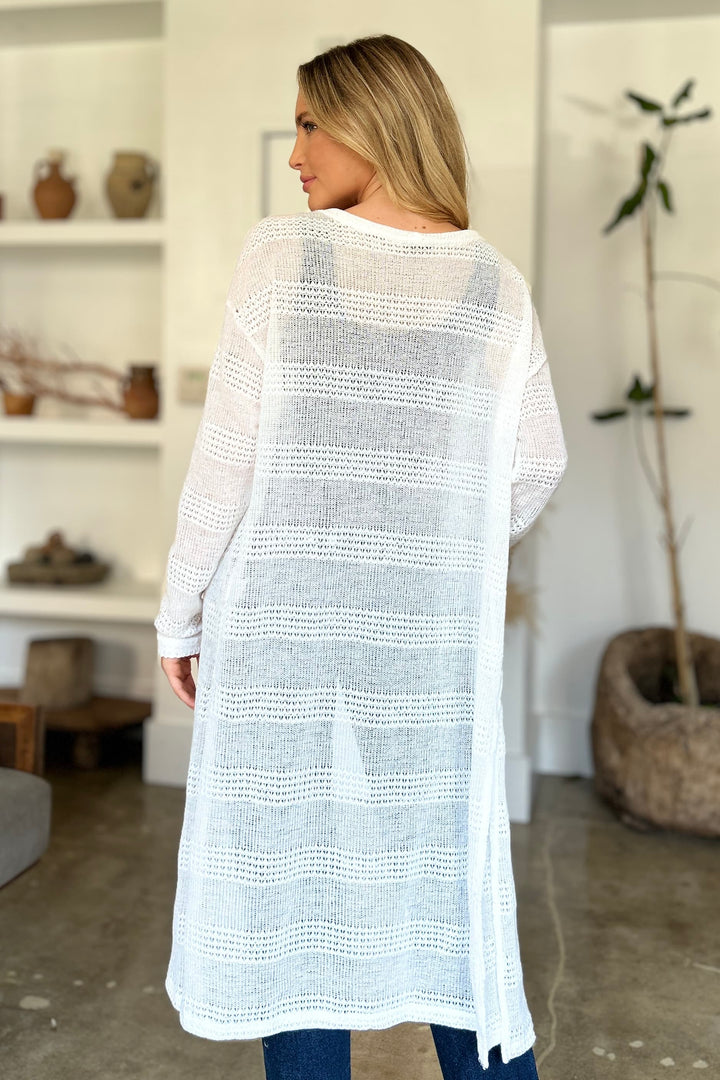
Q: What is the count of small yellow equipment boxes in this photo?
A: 0